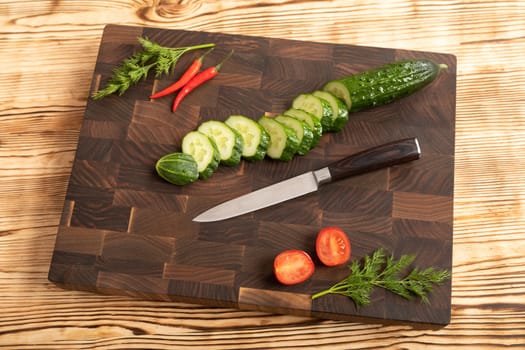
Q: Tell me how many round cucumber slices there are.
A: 8